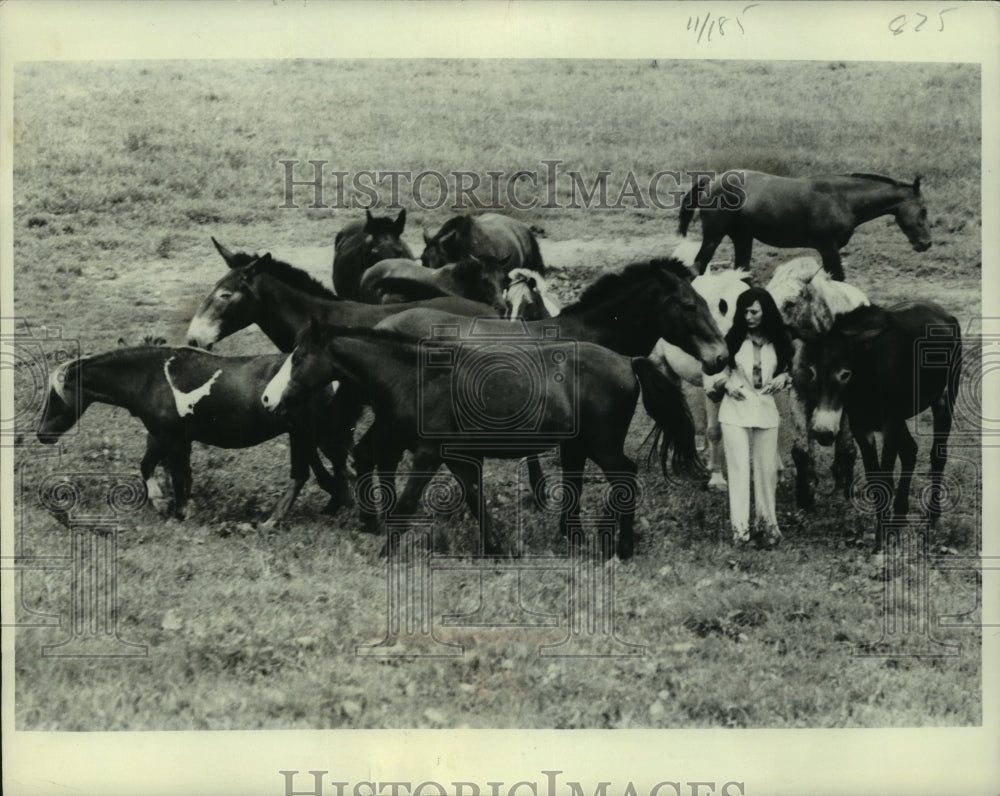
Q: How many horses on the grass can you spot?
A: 12